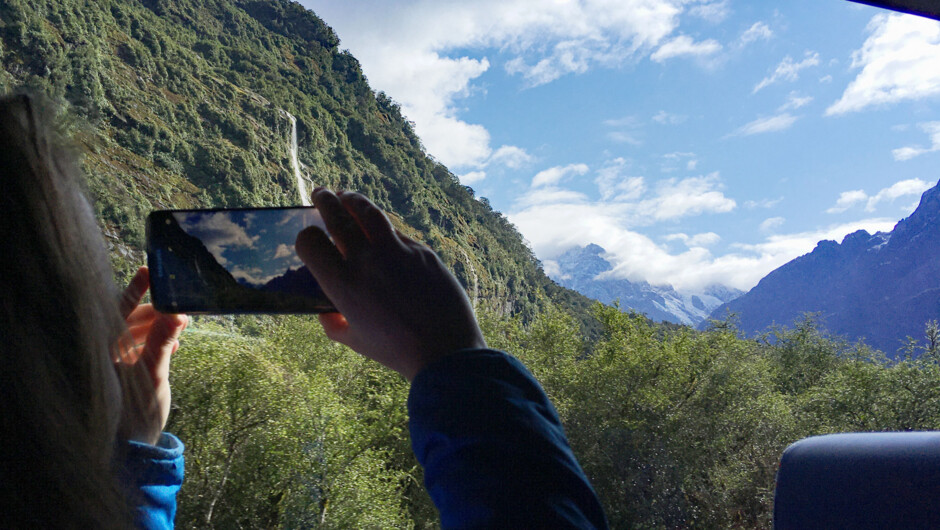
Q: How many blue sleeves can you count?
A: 2